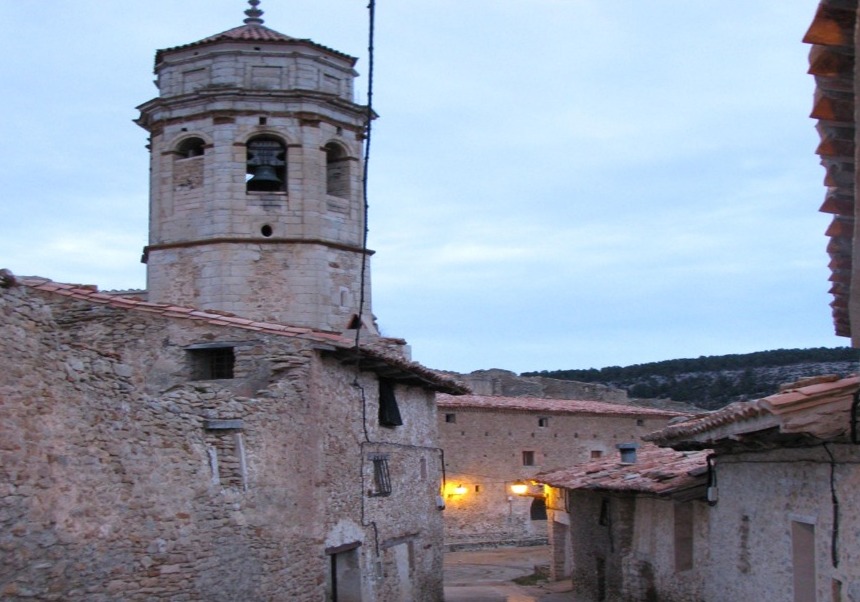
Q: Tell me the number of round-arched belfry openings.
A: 3